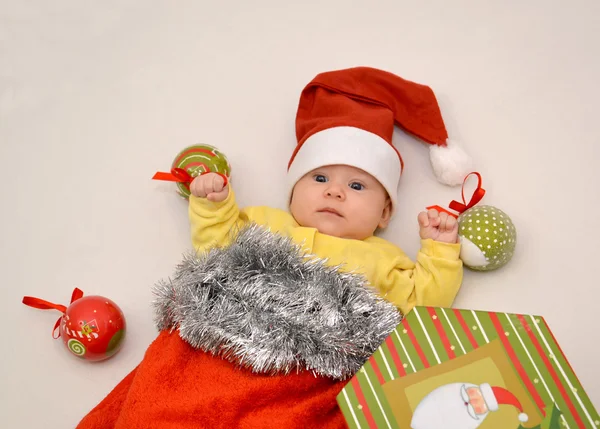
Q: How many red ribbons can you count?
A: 3